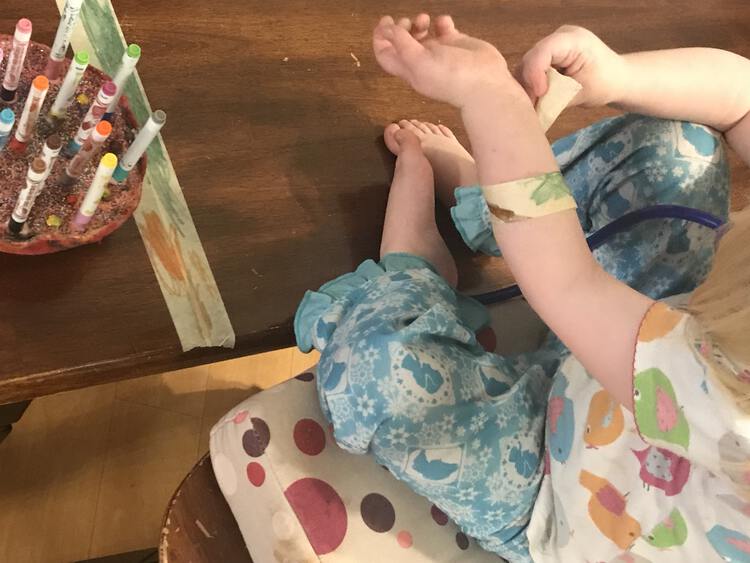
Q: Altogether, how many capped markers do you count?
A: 12